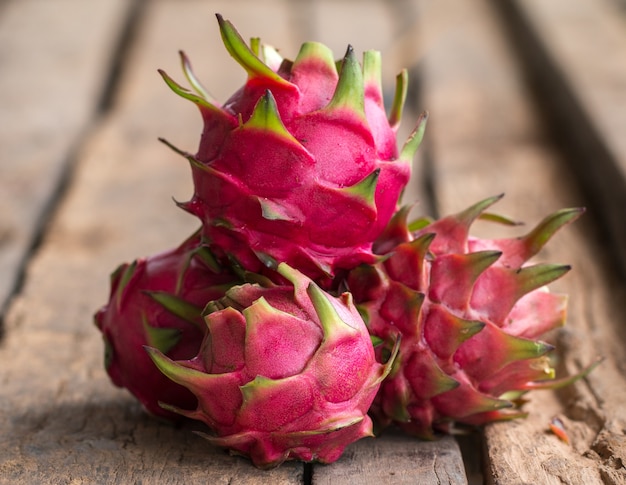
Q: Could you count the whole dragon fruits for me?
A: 4